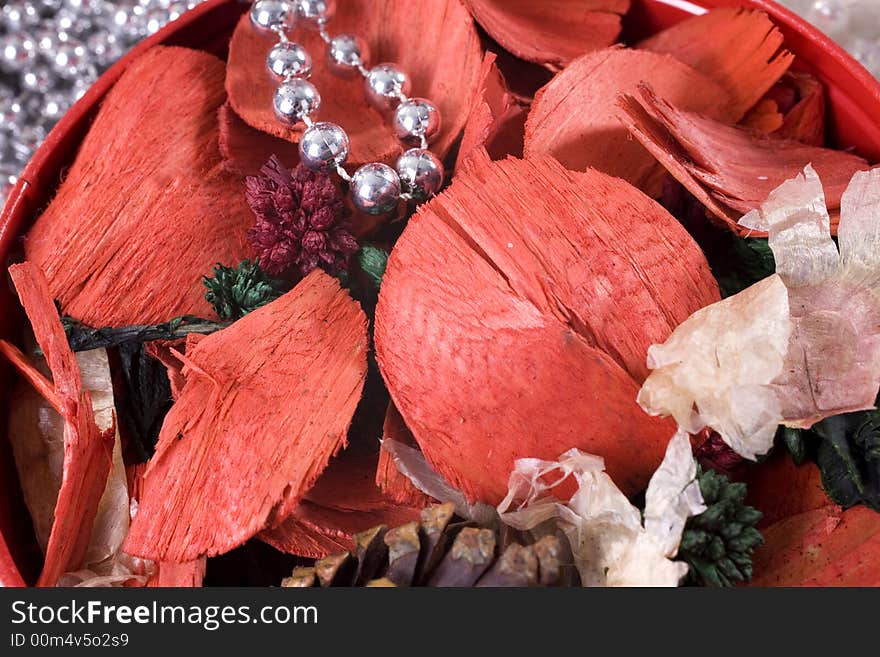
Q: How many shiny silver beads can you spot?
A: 10